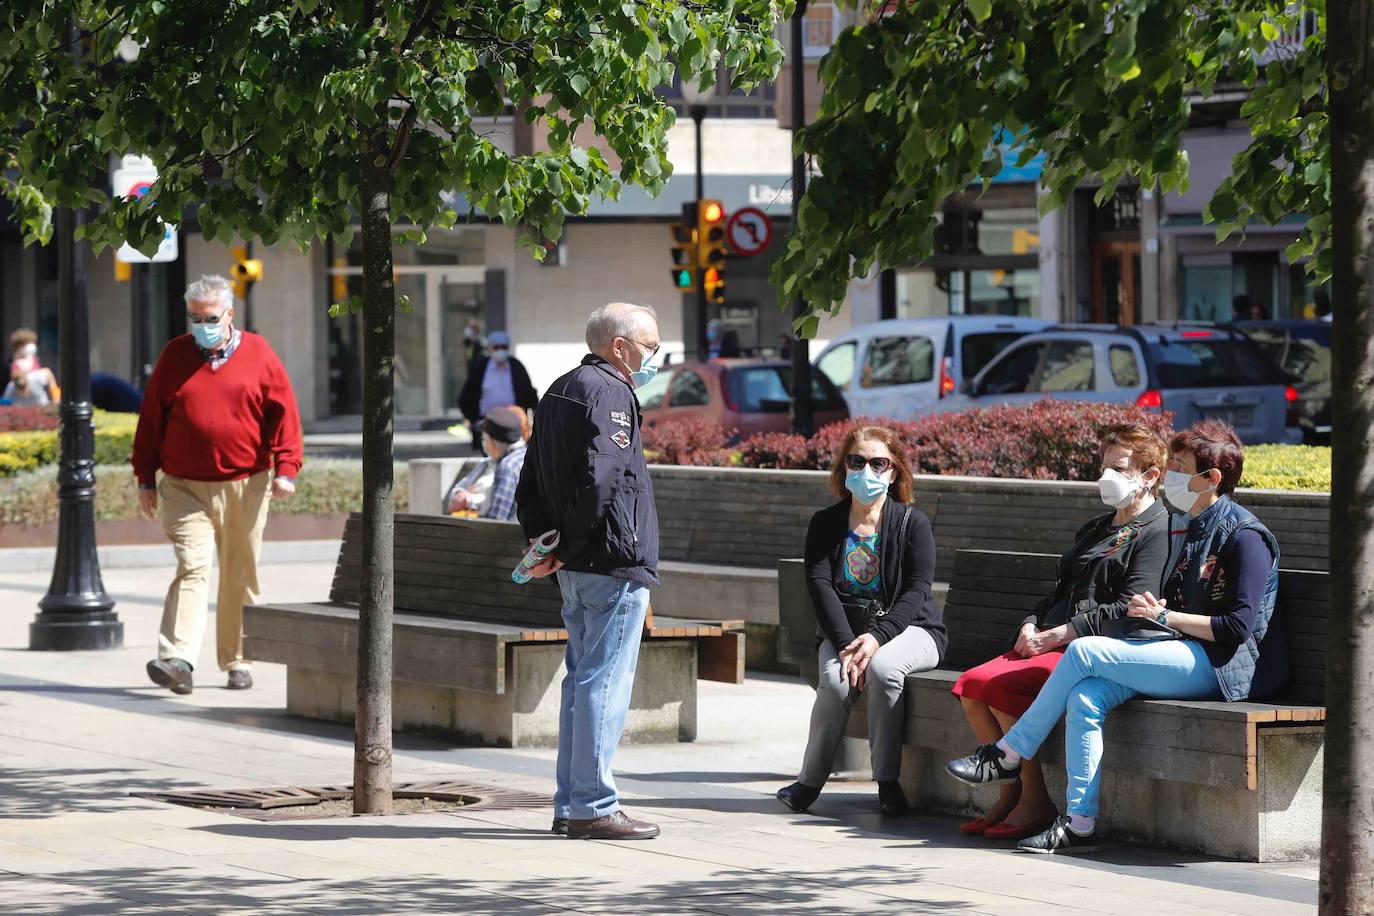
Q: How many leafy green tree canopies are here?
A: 2